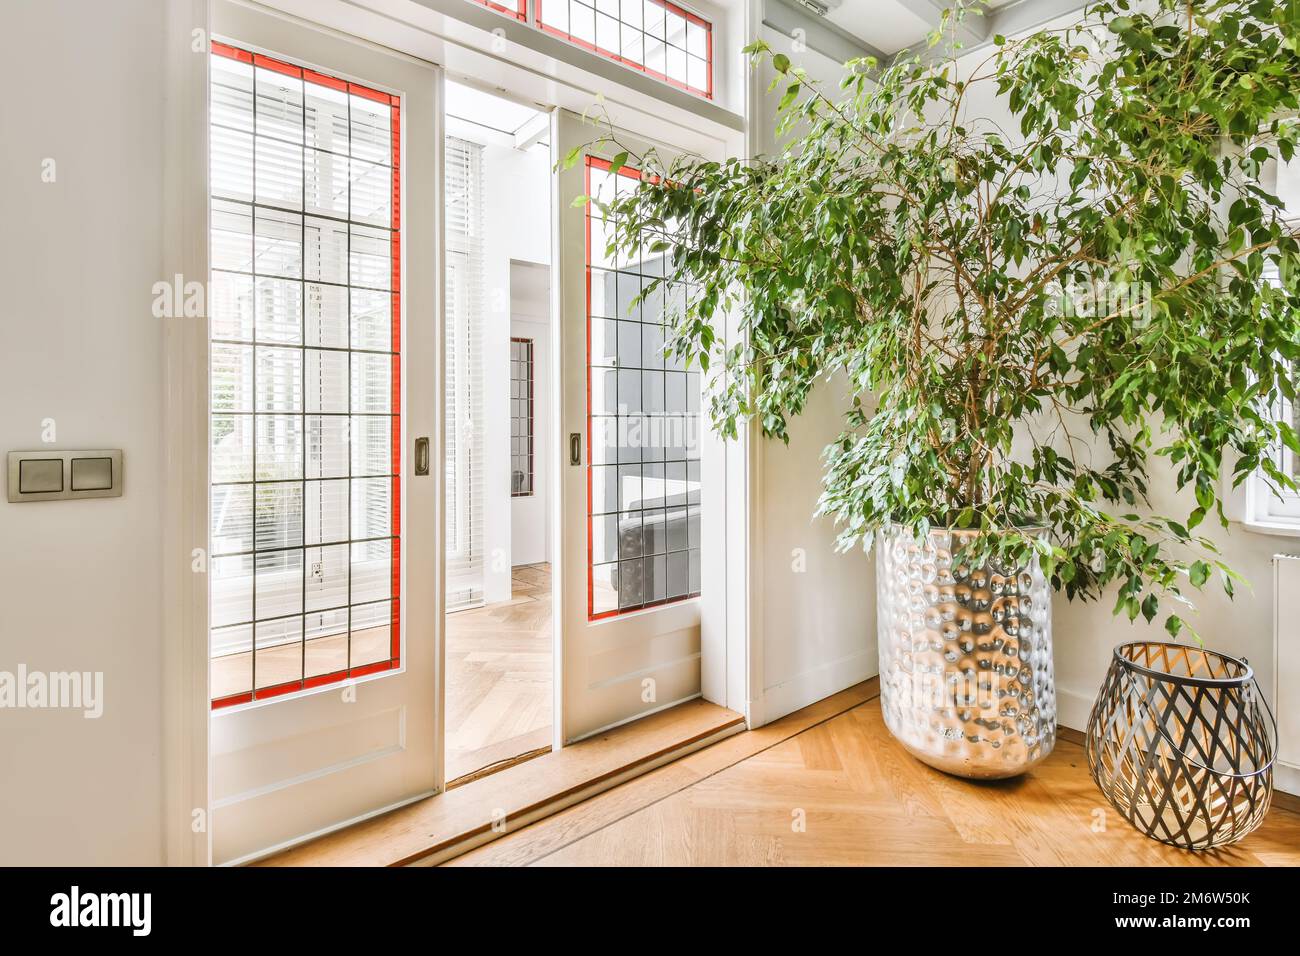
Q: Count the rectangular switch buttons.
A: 2